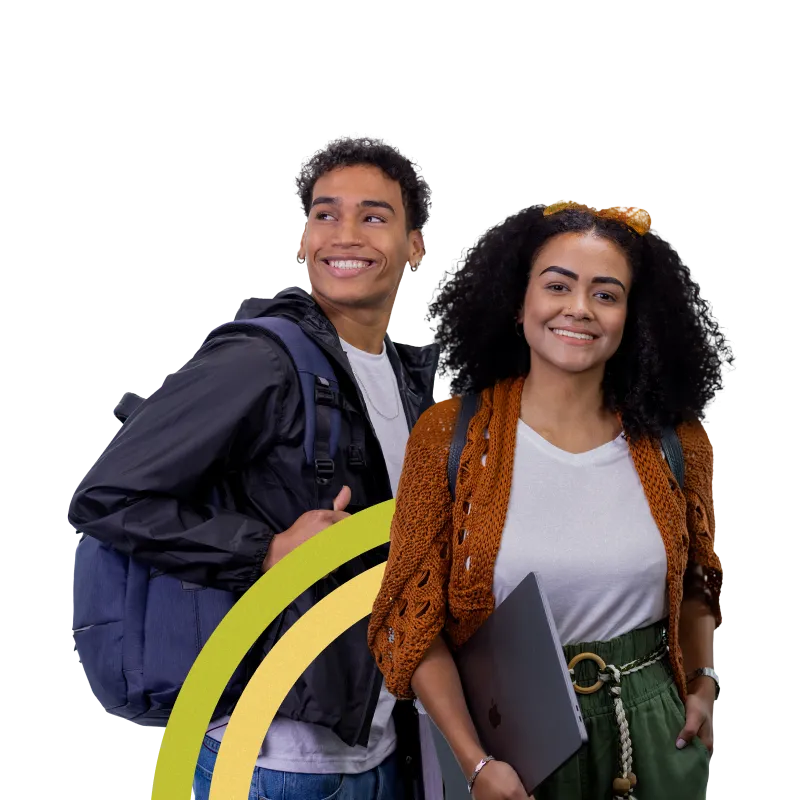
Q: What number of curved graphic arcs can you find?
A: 2